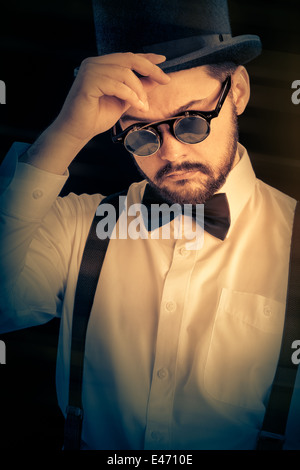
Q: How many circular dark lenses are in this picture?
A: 2